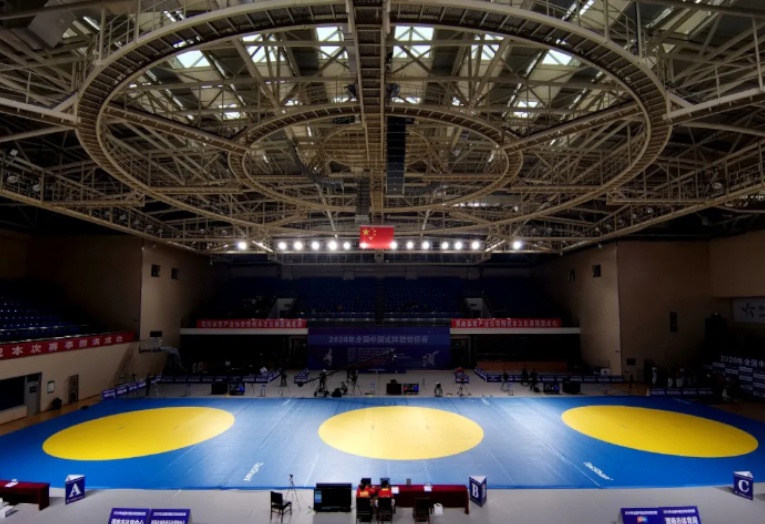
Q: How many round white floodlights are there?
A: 14